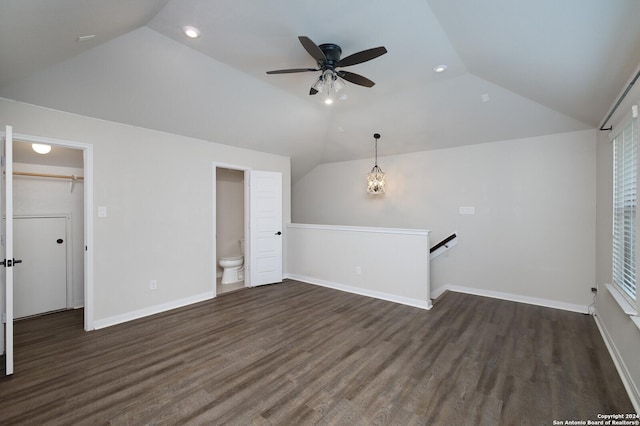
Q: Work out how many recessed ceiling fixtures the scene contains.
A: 3